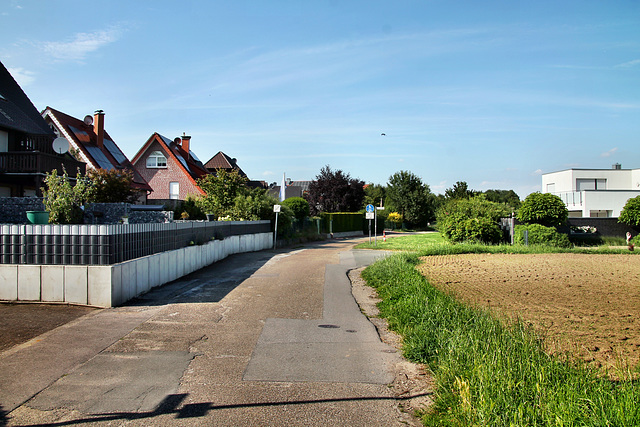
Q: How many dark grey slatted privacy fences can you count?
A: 1